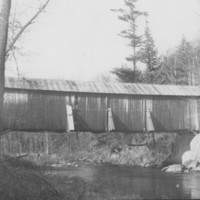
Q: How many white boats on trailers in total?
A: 0